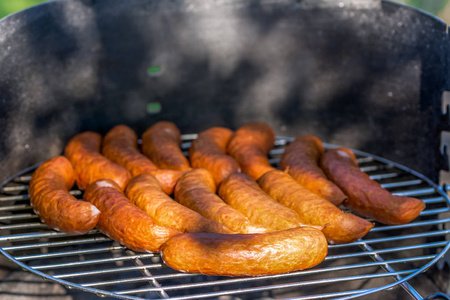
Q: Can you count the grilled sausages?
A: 14